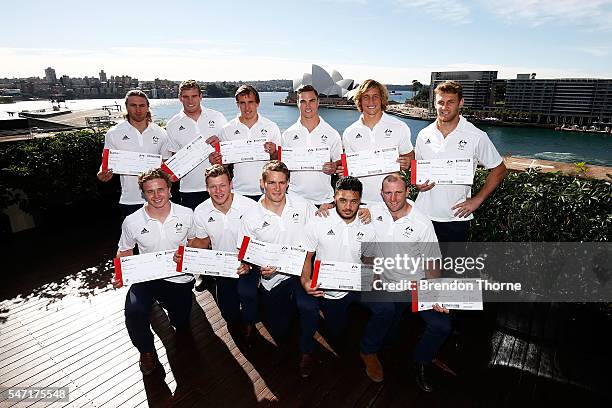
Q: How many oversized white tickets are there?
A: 11